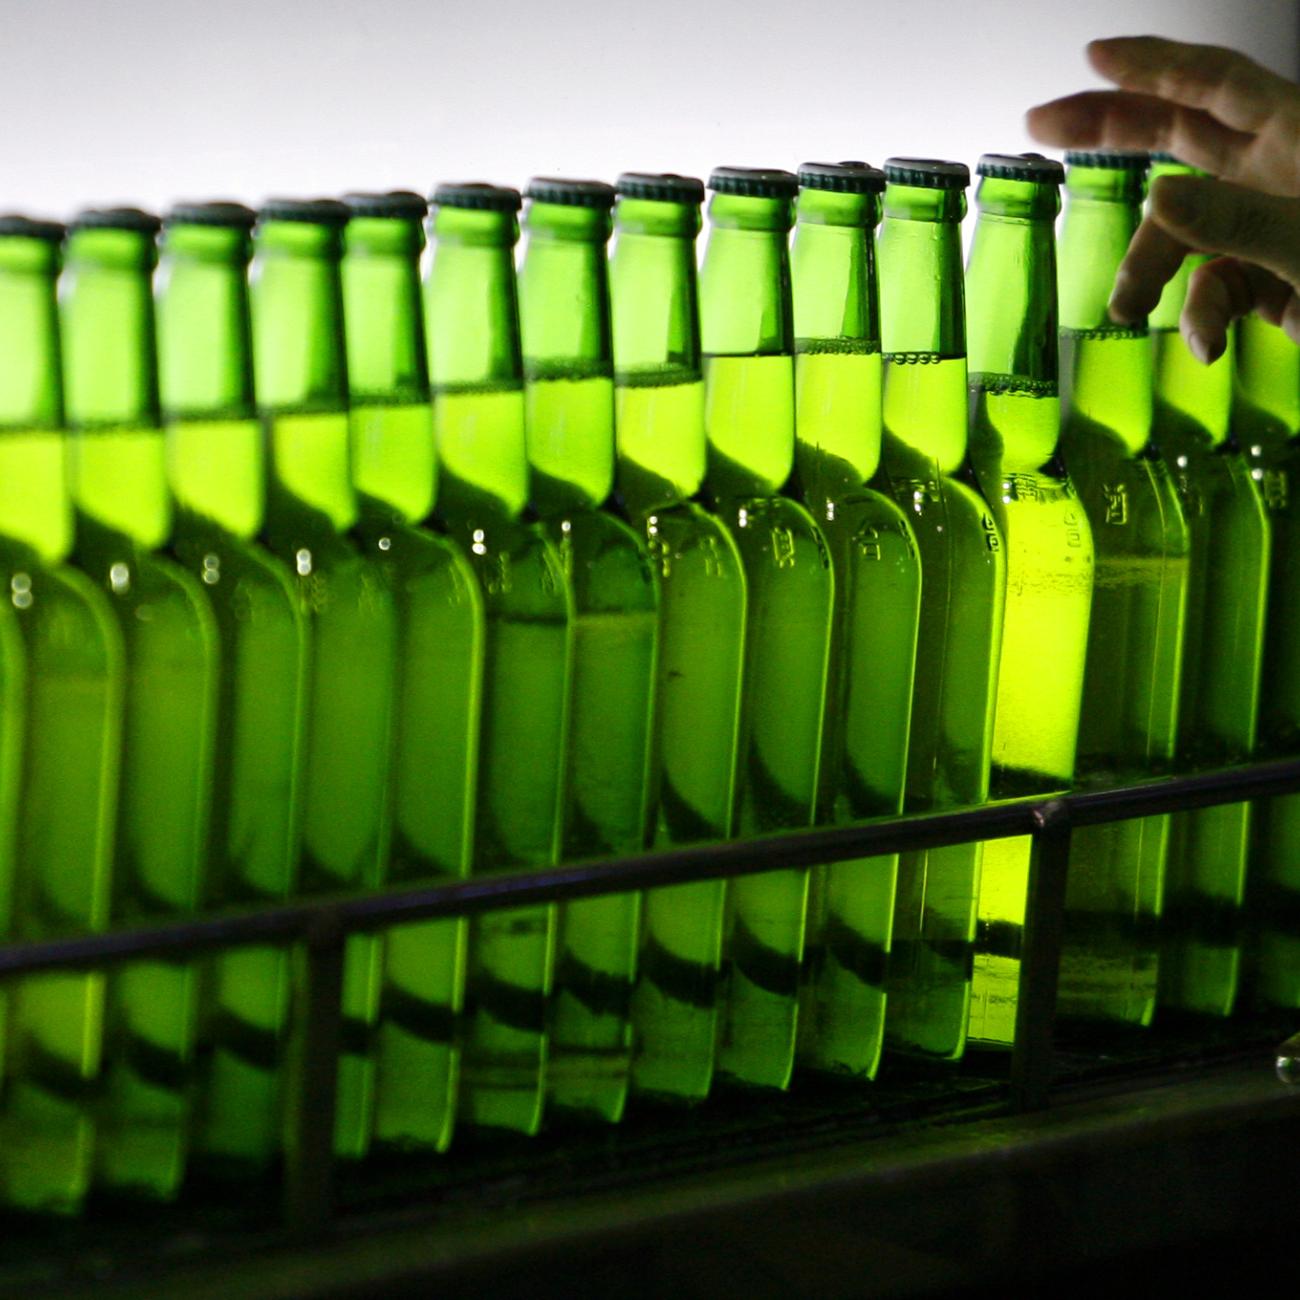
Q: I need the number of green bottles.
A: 15